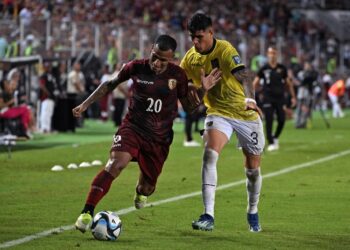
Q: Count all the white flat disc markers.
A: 4